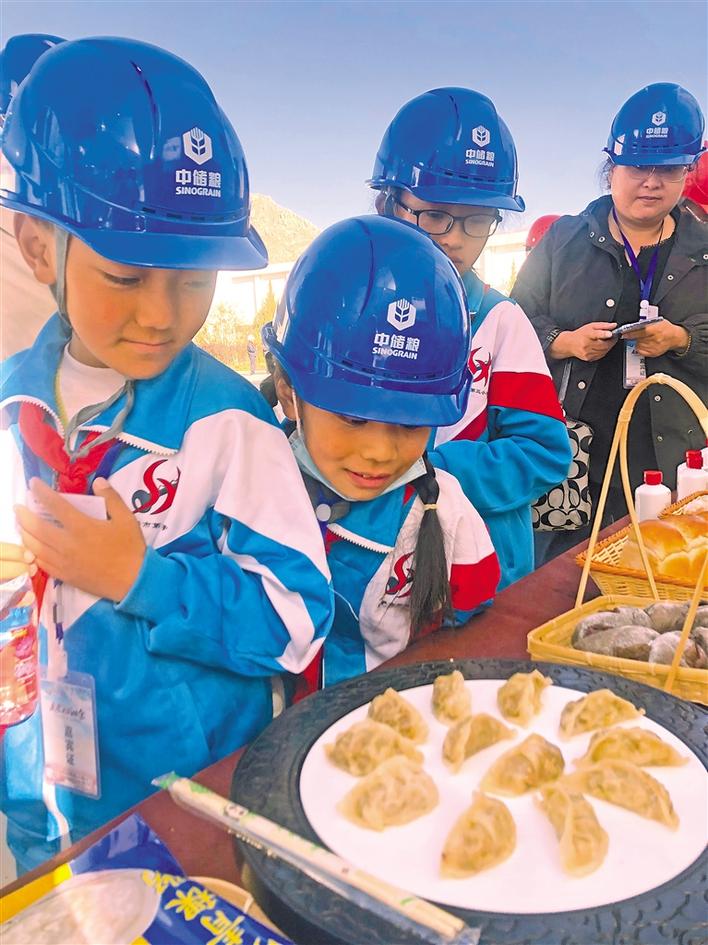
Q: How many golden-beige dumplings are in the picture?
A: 12